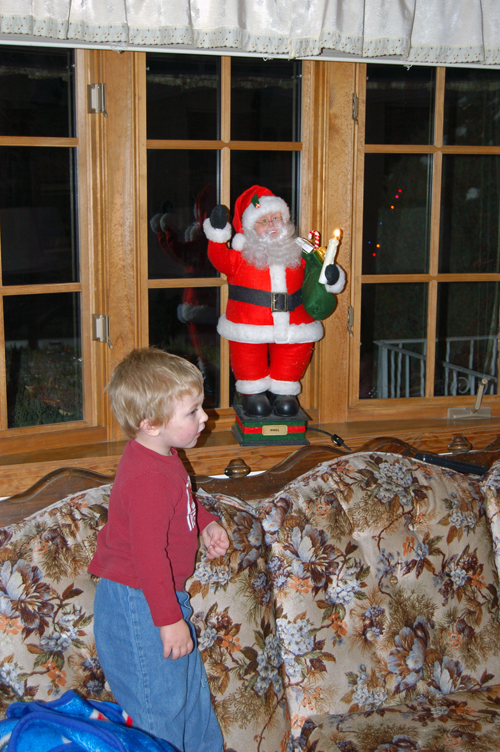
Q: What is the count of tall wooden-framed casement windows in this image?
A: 3